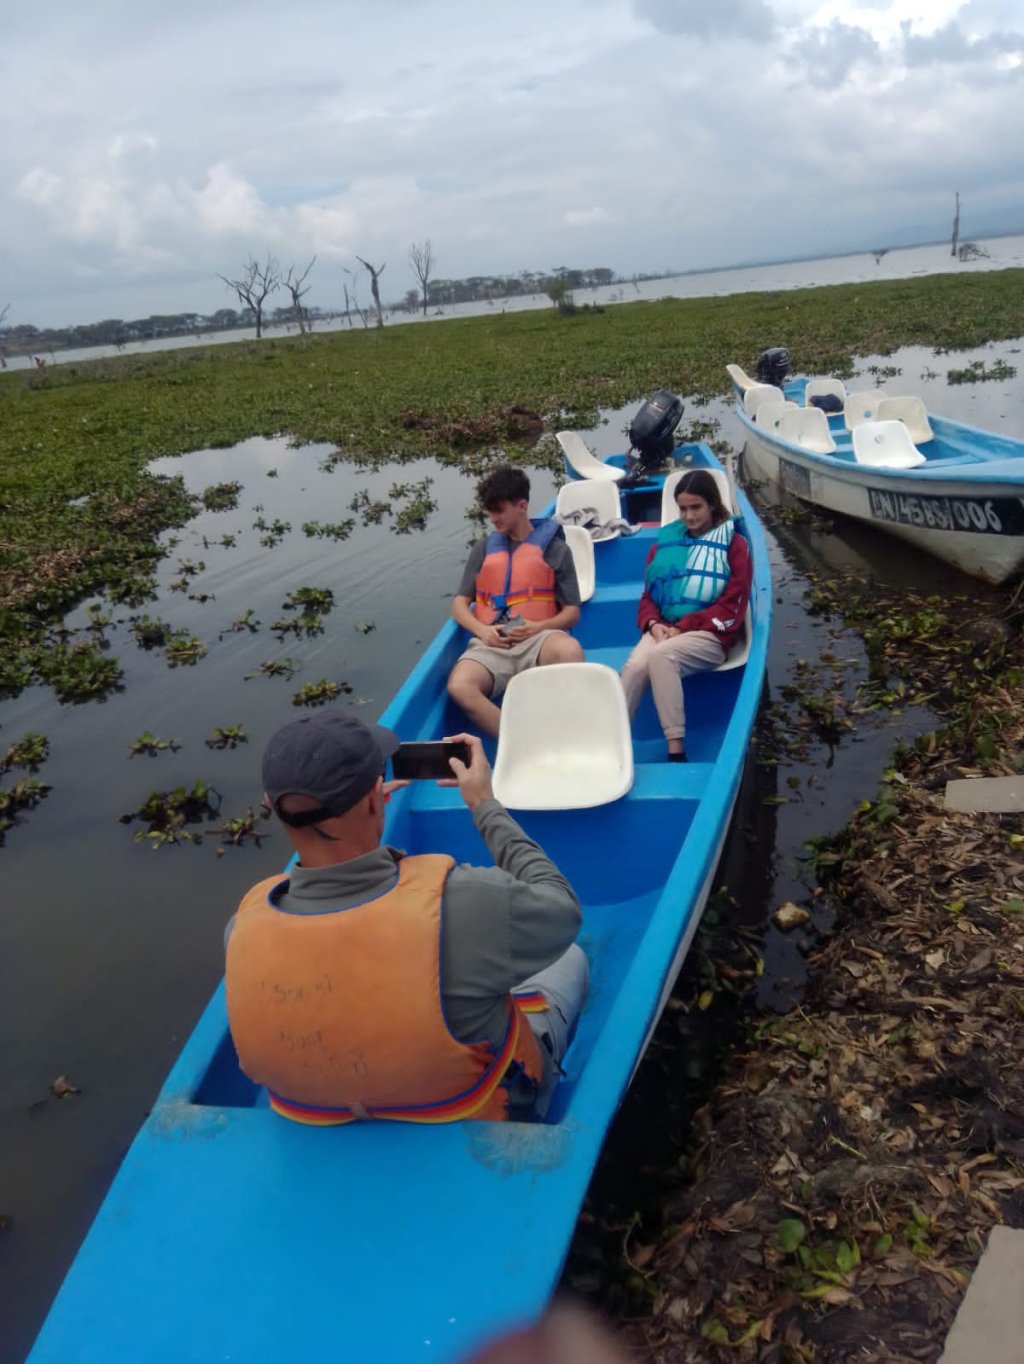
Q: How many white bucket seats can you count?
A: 14